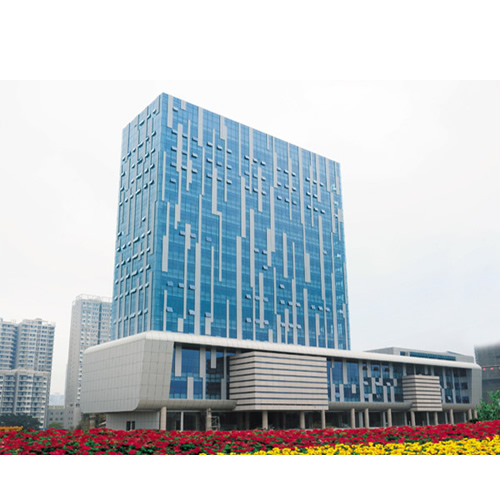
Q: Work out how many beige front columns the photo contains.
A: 13